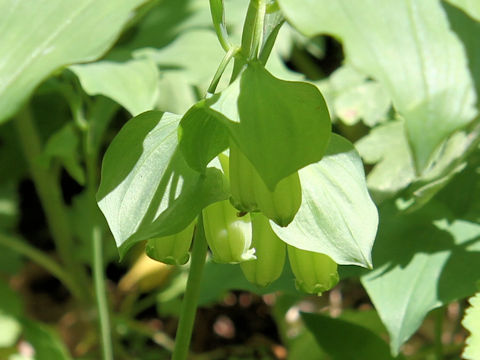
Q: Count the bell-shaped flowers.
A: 6